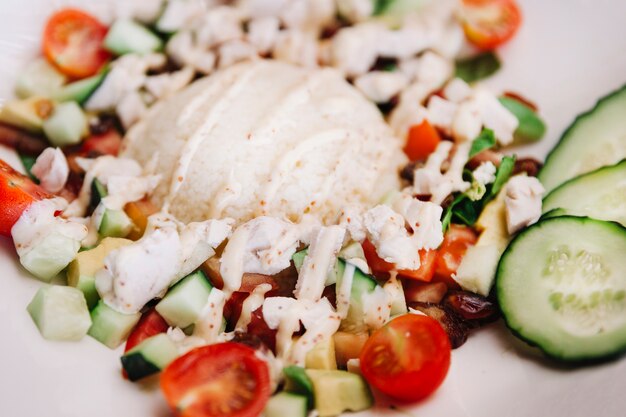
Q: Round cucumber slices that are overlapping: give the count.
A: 3